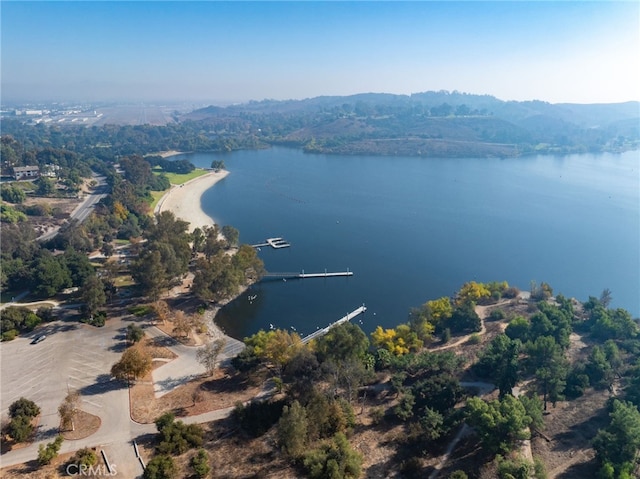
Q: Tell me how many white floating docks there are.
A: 3